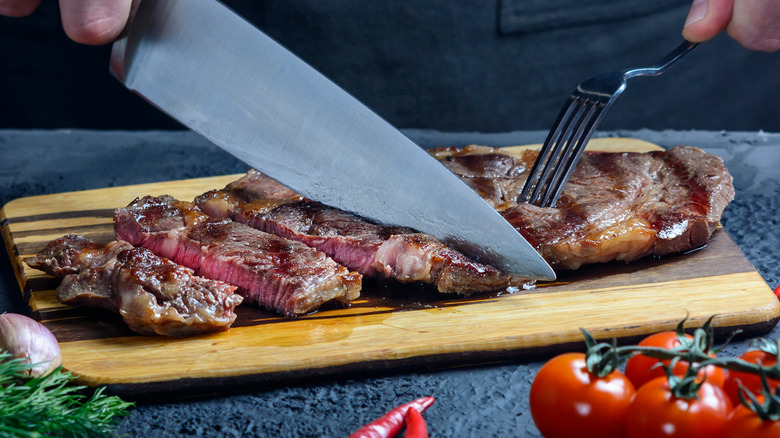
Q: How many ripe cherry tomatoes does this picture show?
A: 5